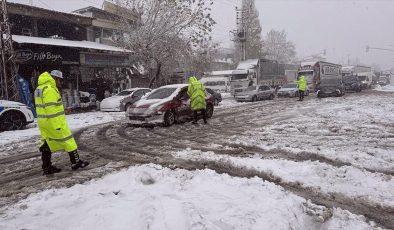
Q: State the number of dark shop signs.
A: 1